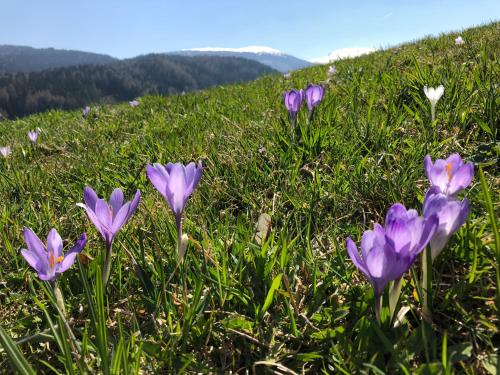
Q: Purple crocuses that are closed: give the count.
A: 2